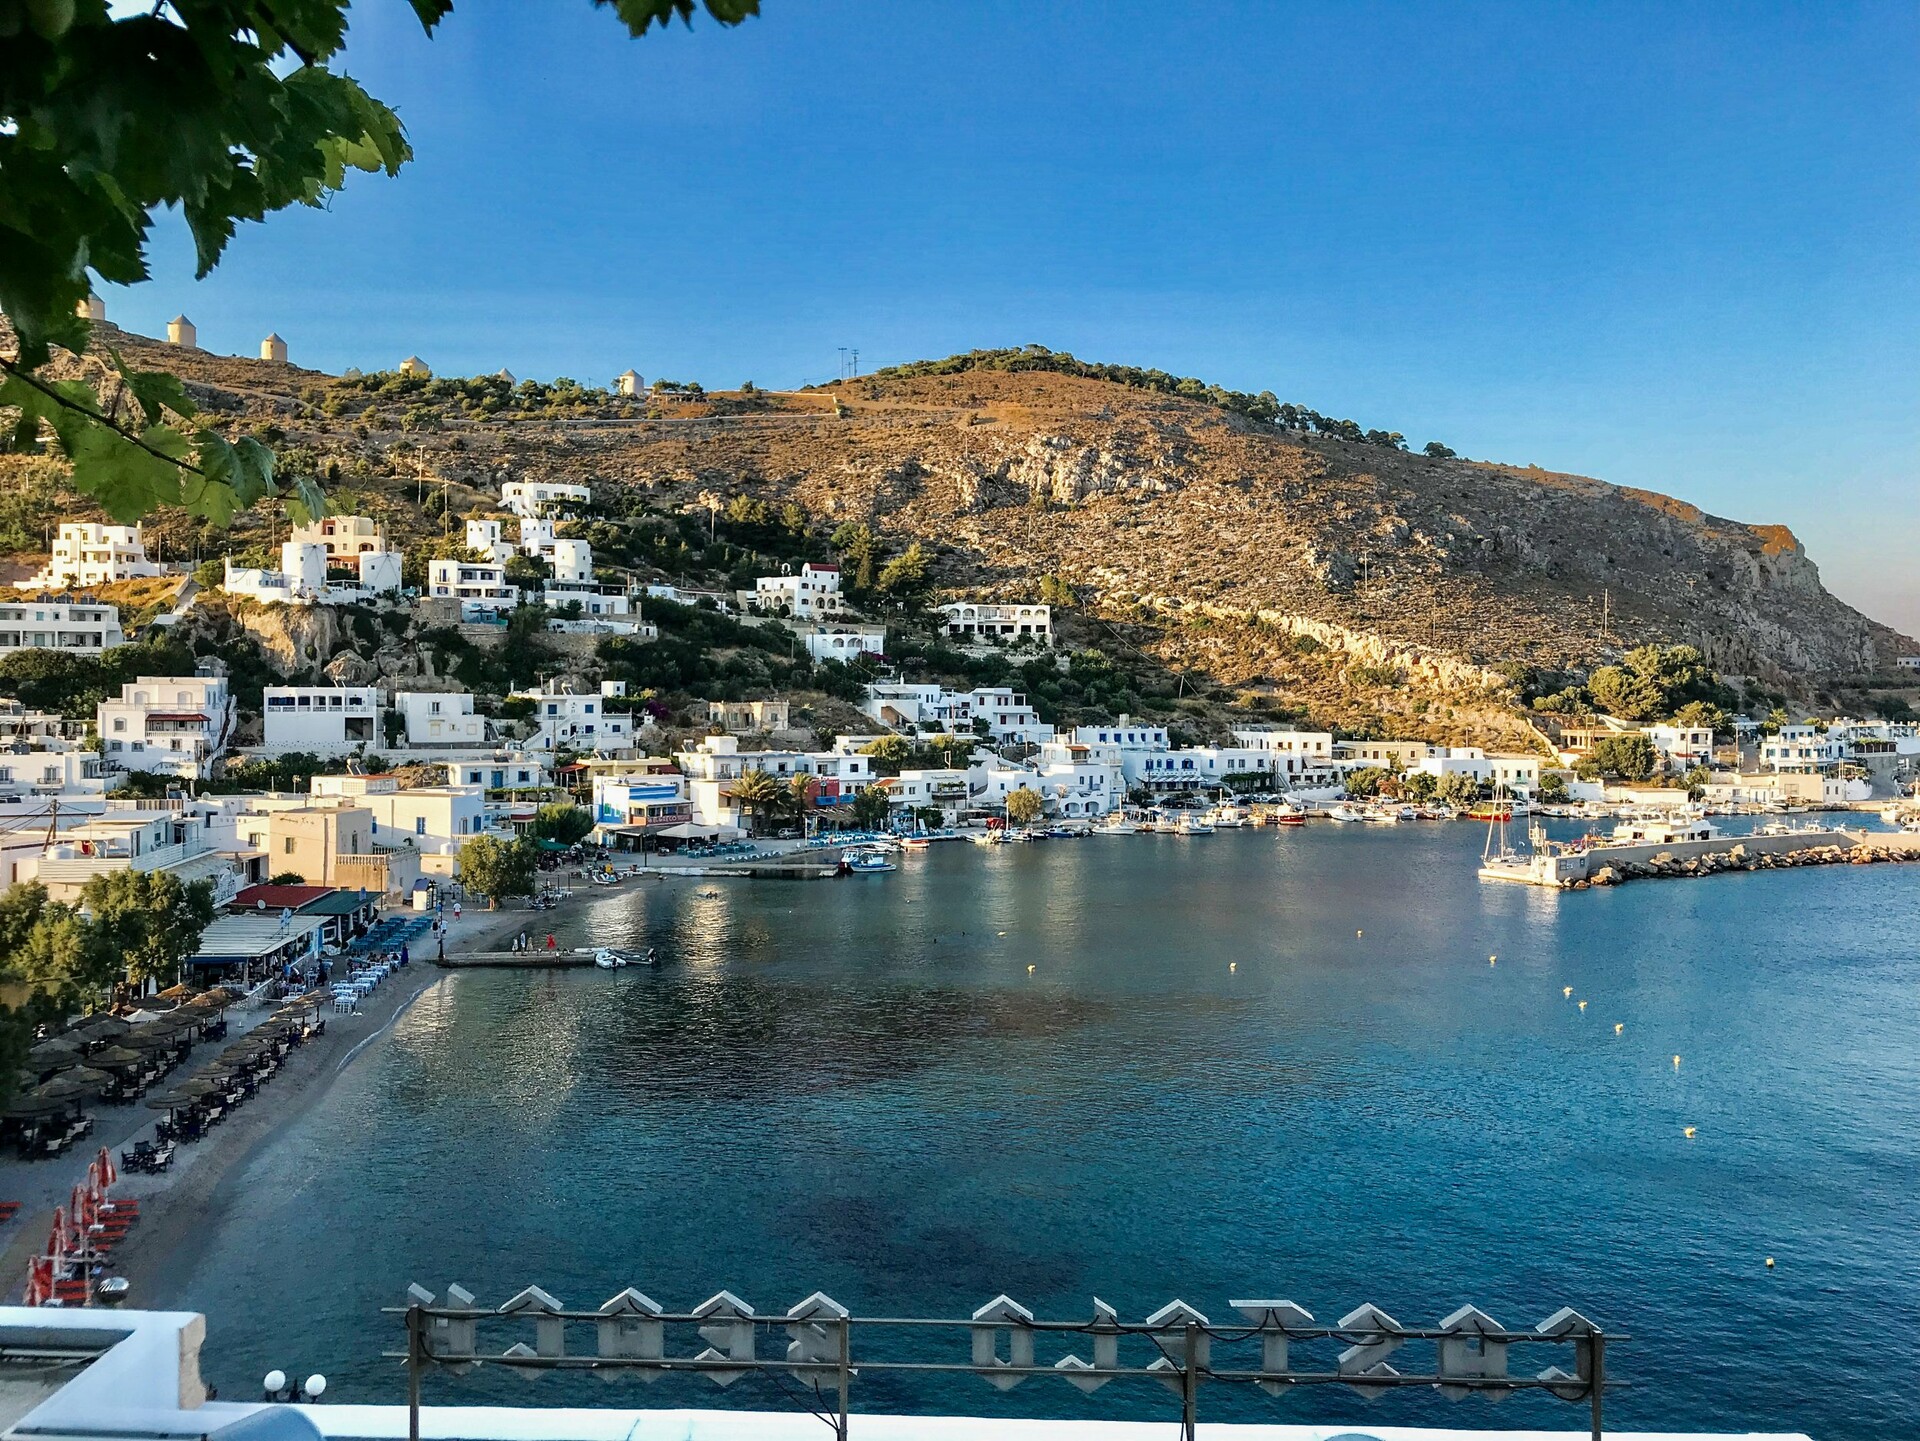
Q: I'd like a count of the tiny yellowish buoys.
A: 11